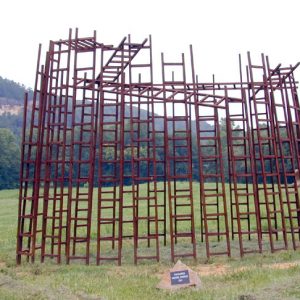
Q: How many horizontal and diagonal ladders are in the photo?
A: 5